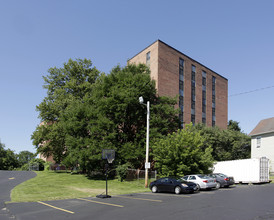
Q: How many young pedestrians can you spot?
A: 0